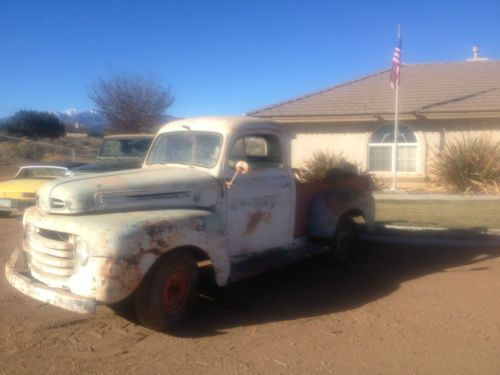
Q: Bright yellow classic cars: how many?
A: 1